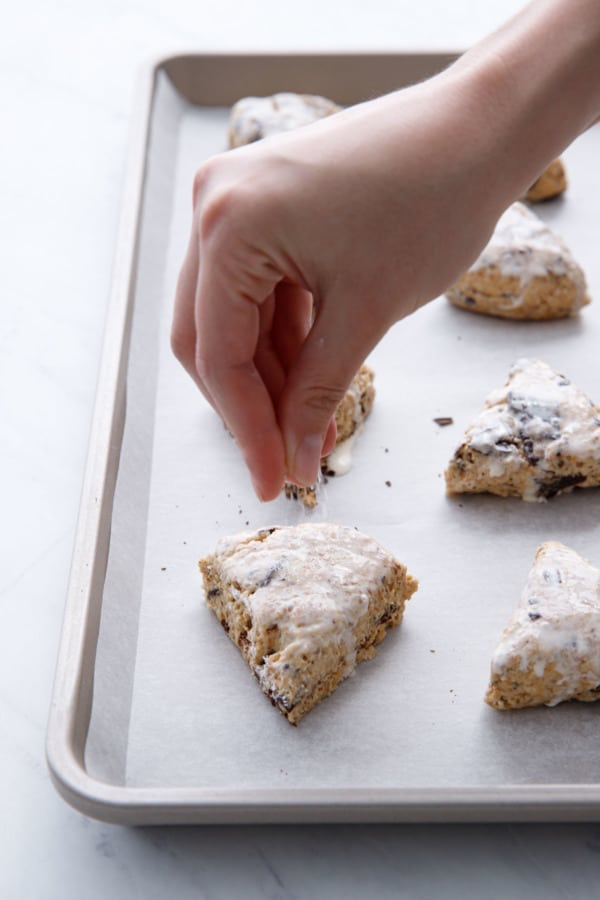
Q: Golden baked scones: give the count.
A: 7